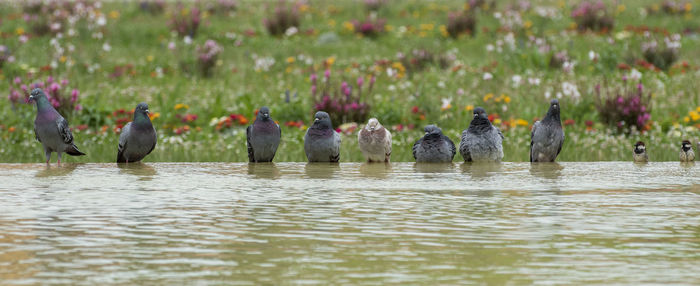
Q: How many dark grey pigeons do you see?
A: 7